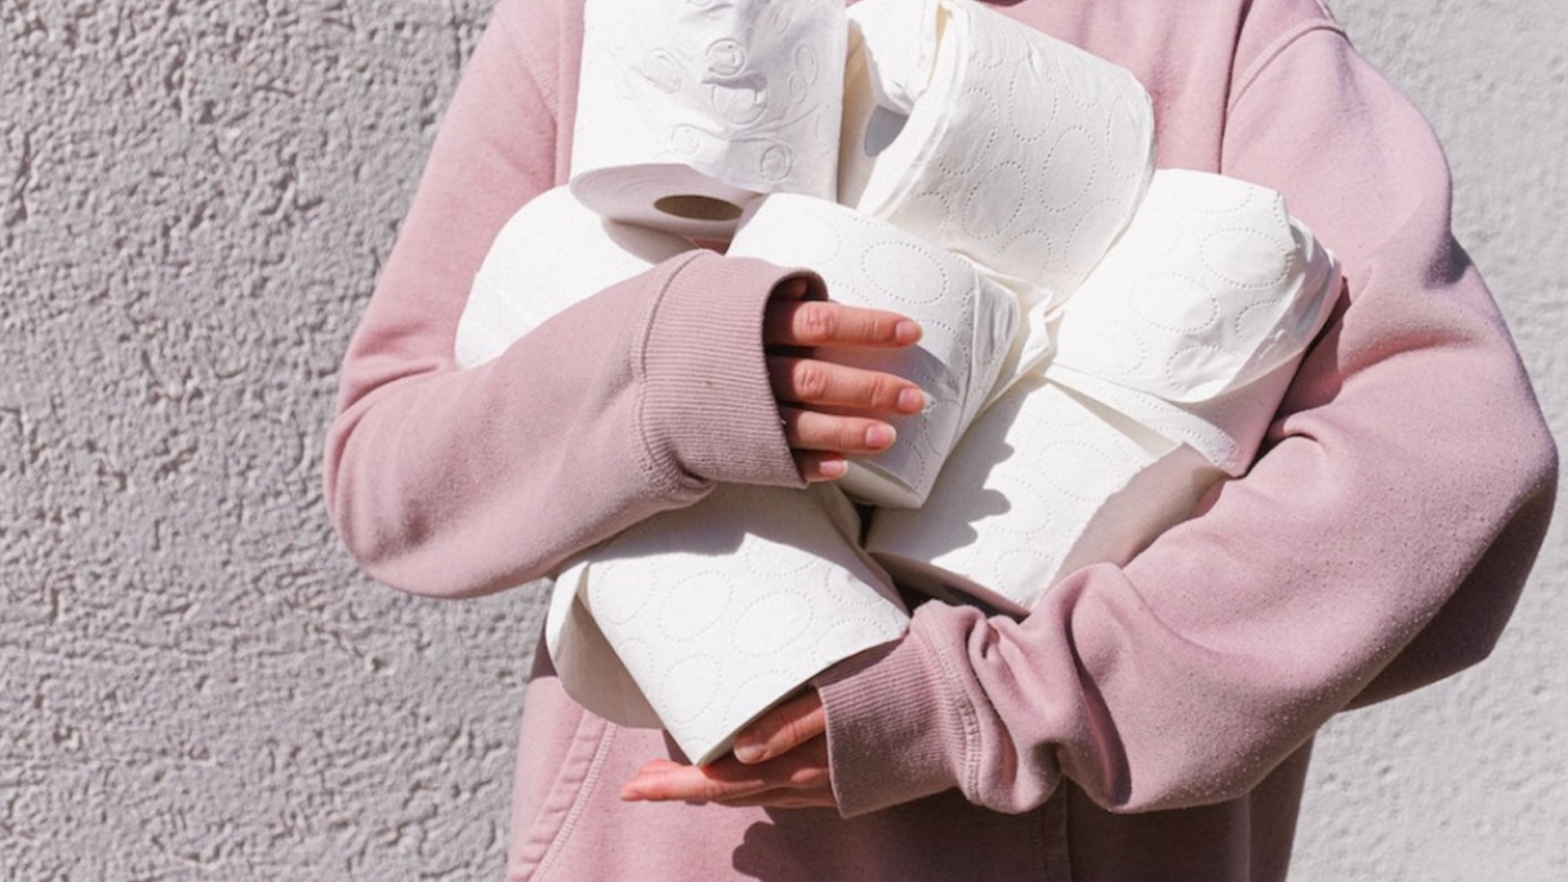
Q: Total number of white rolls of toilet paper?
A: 7